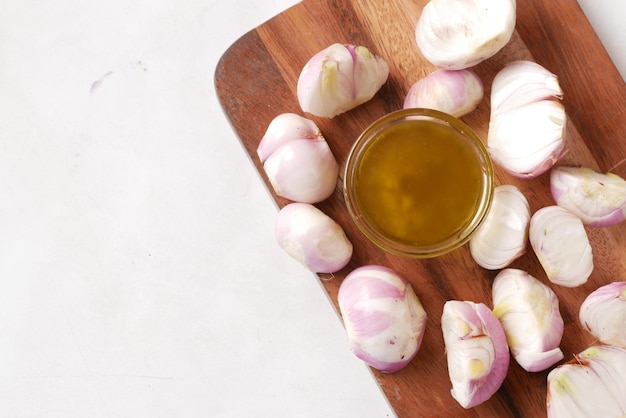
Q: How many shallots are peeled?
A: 14